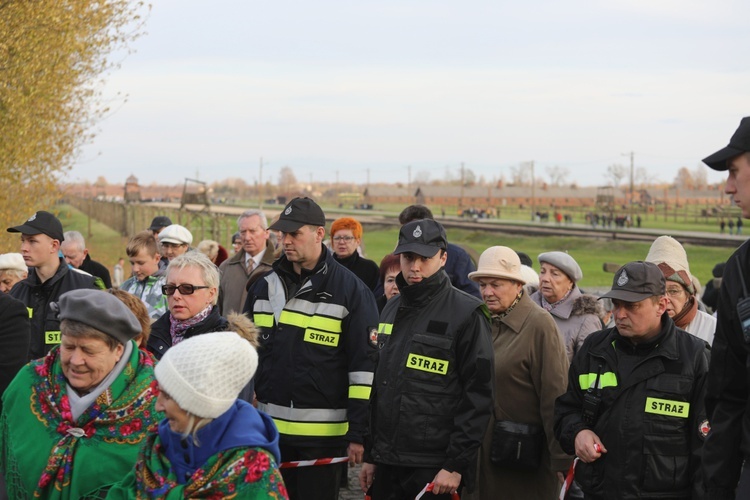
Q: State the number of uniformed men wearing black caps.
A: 5